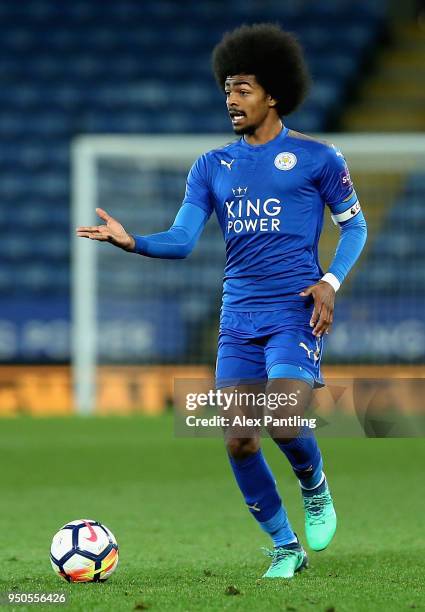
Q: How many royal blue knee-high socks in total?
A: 2